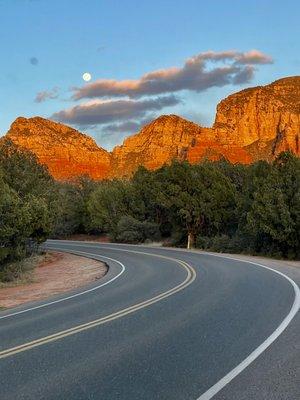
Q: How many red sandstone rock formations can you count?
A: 3